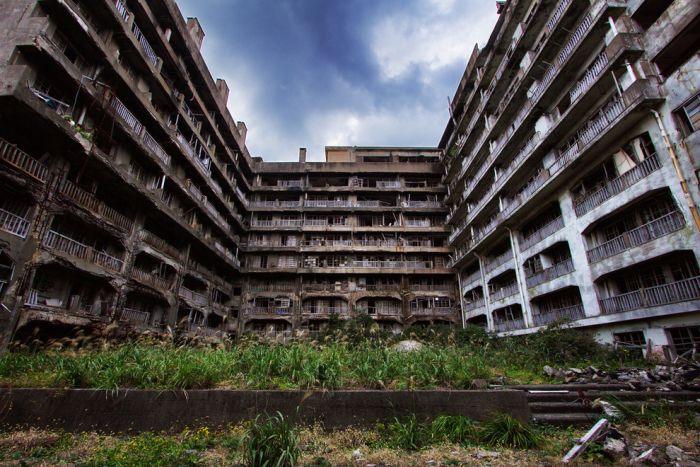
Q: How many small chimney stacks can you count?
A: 4